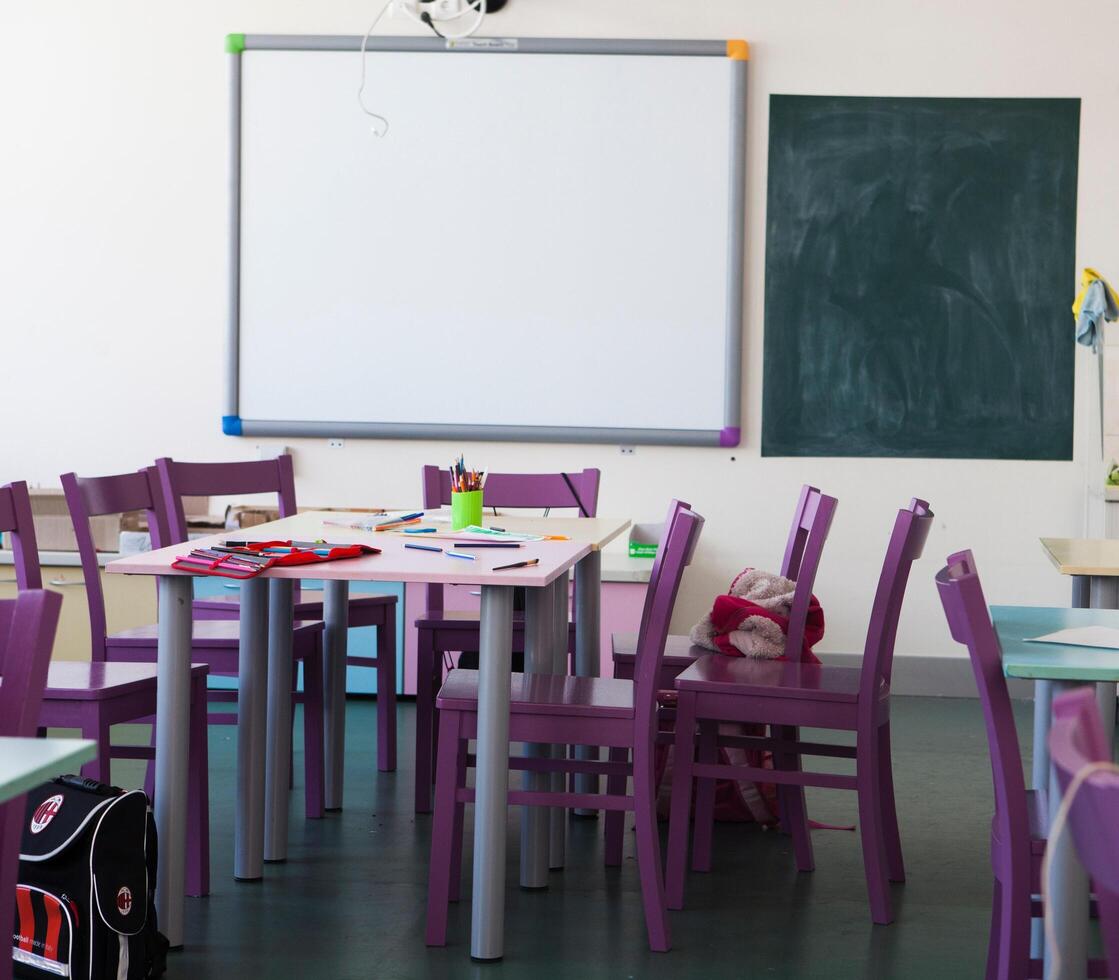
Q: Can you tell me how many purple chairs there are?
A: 10